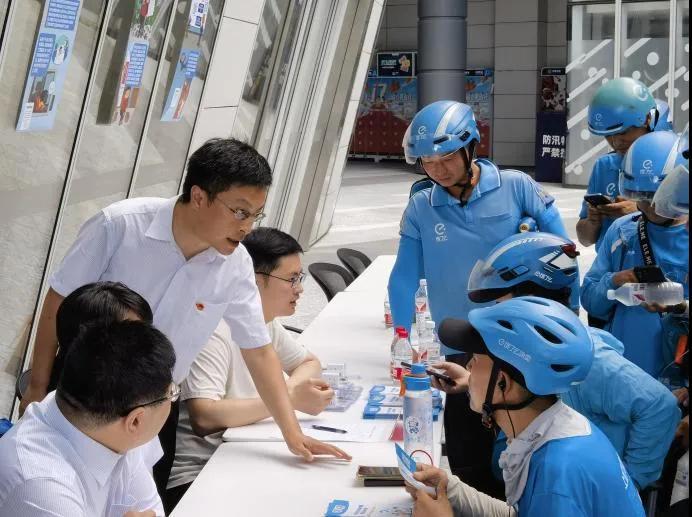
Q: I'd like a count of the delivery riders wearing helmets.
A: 7